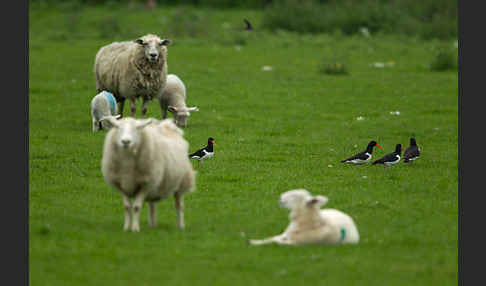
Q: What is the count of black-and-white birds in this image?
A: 4